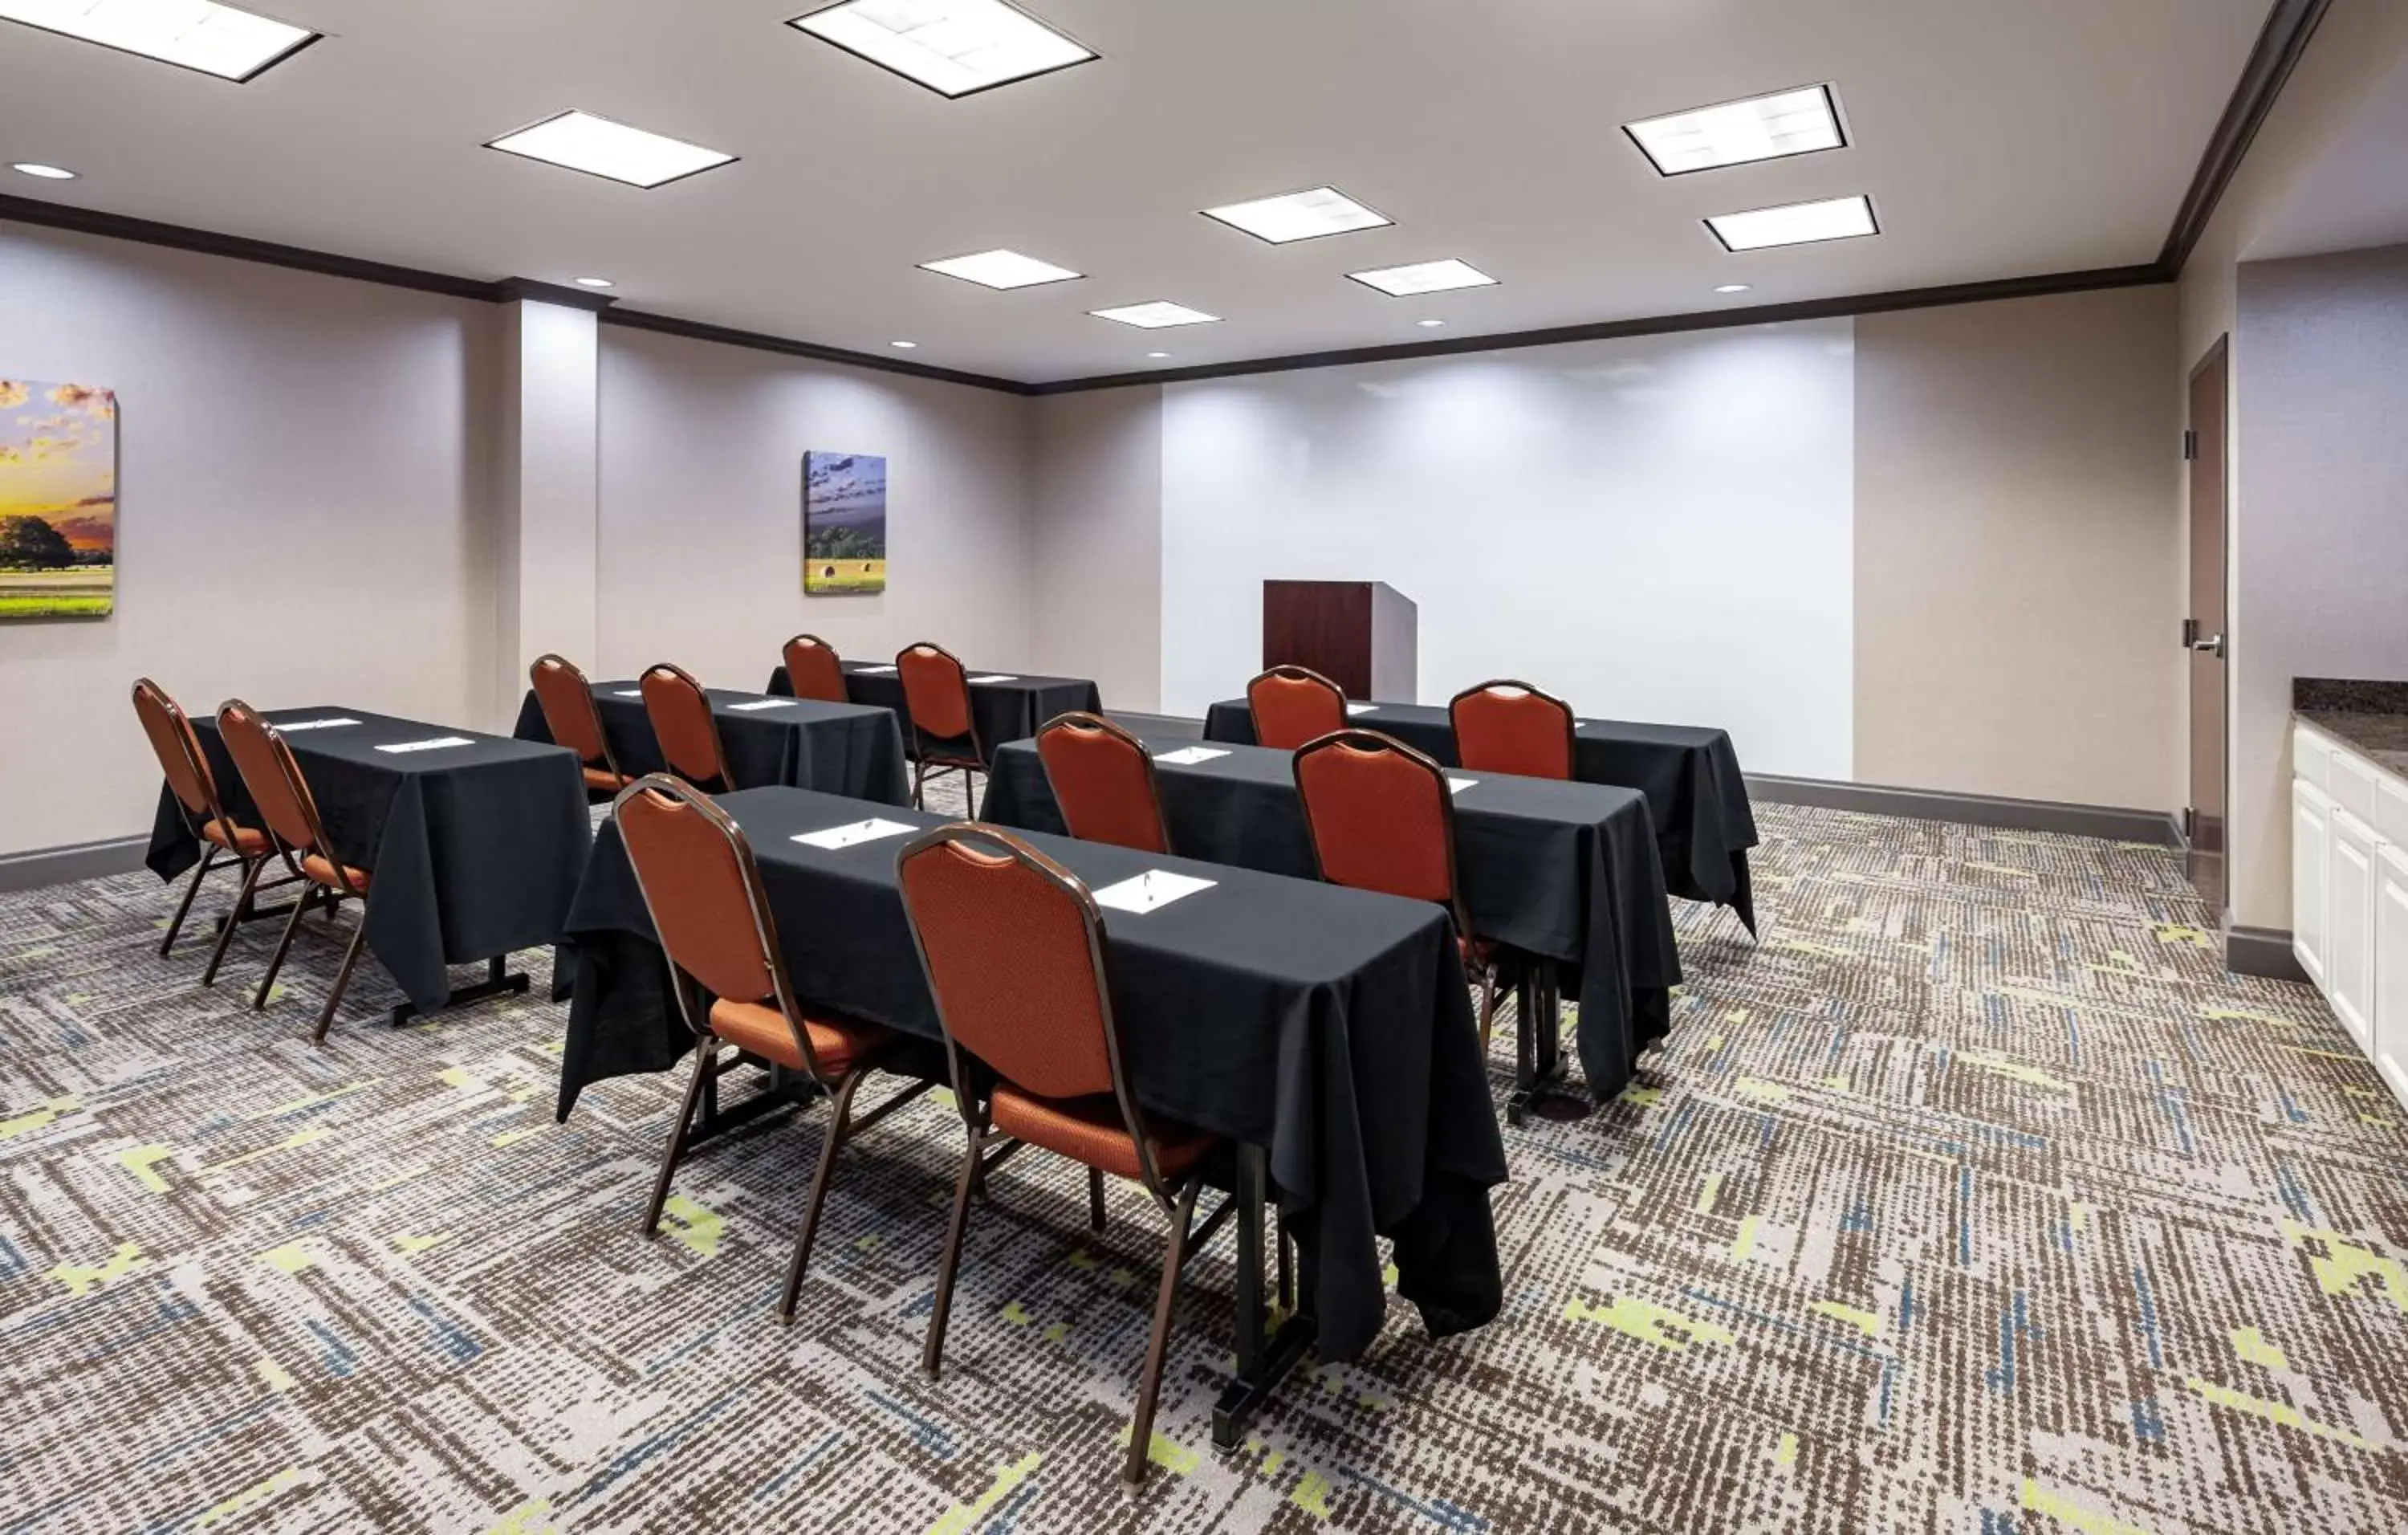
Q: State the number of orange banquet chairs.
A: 12